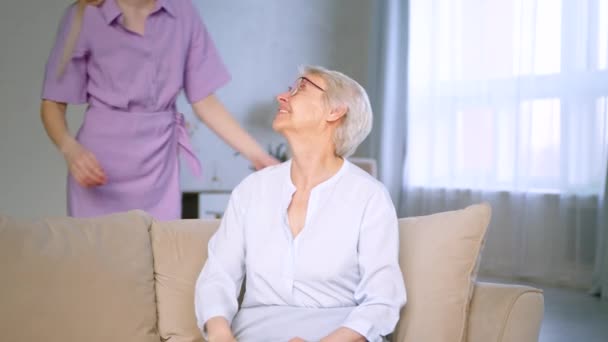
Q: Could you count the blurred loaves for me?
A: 0